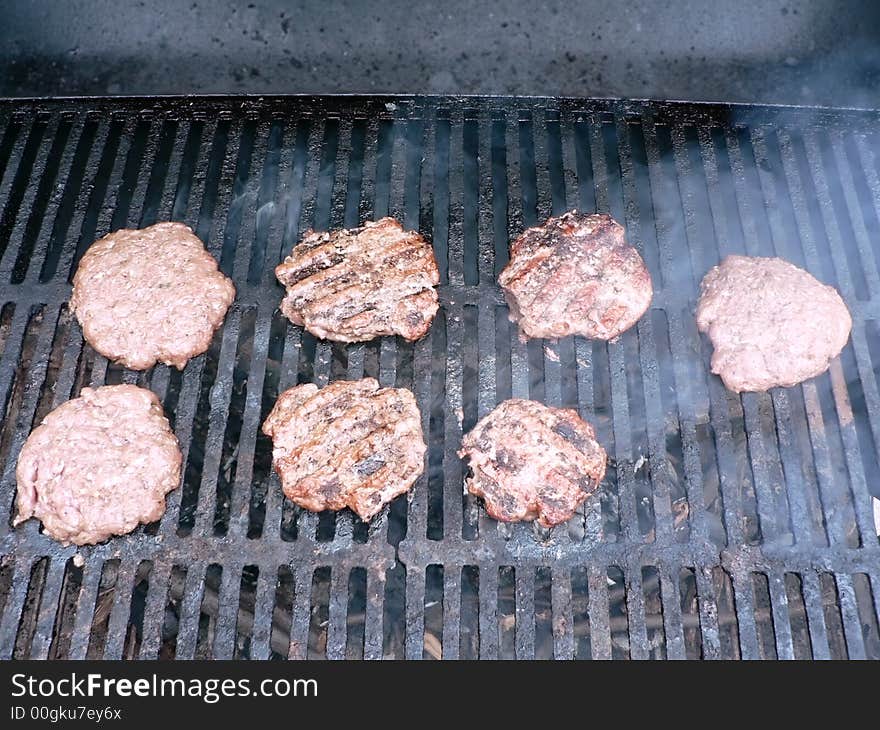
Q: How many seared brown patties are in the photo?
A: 4